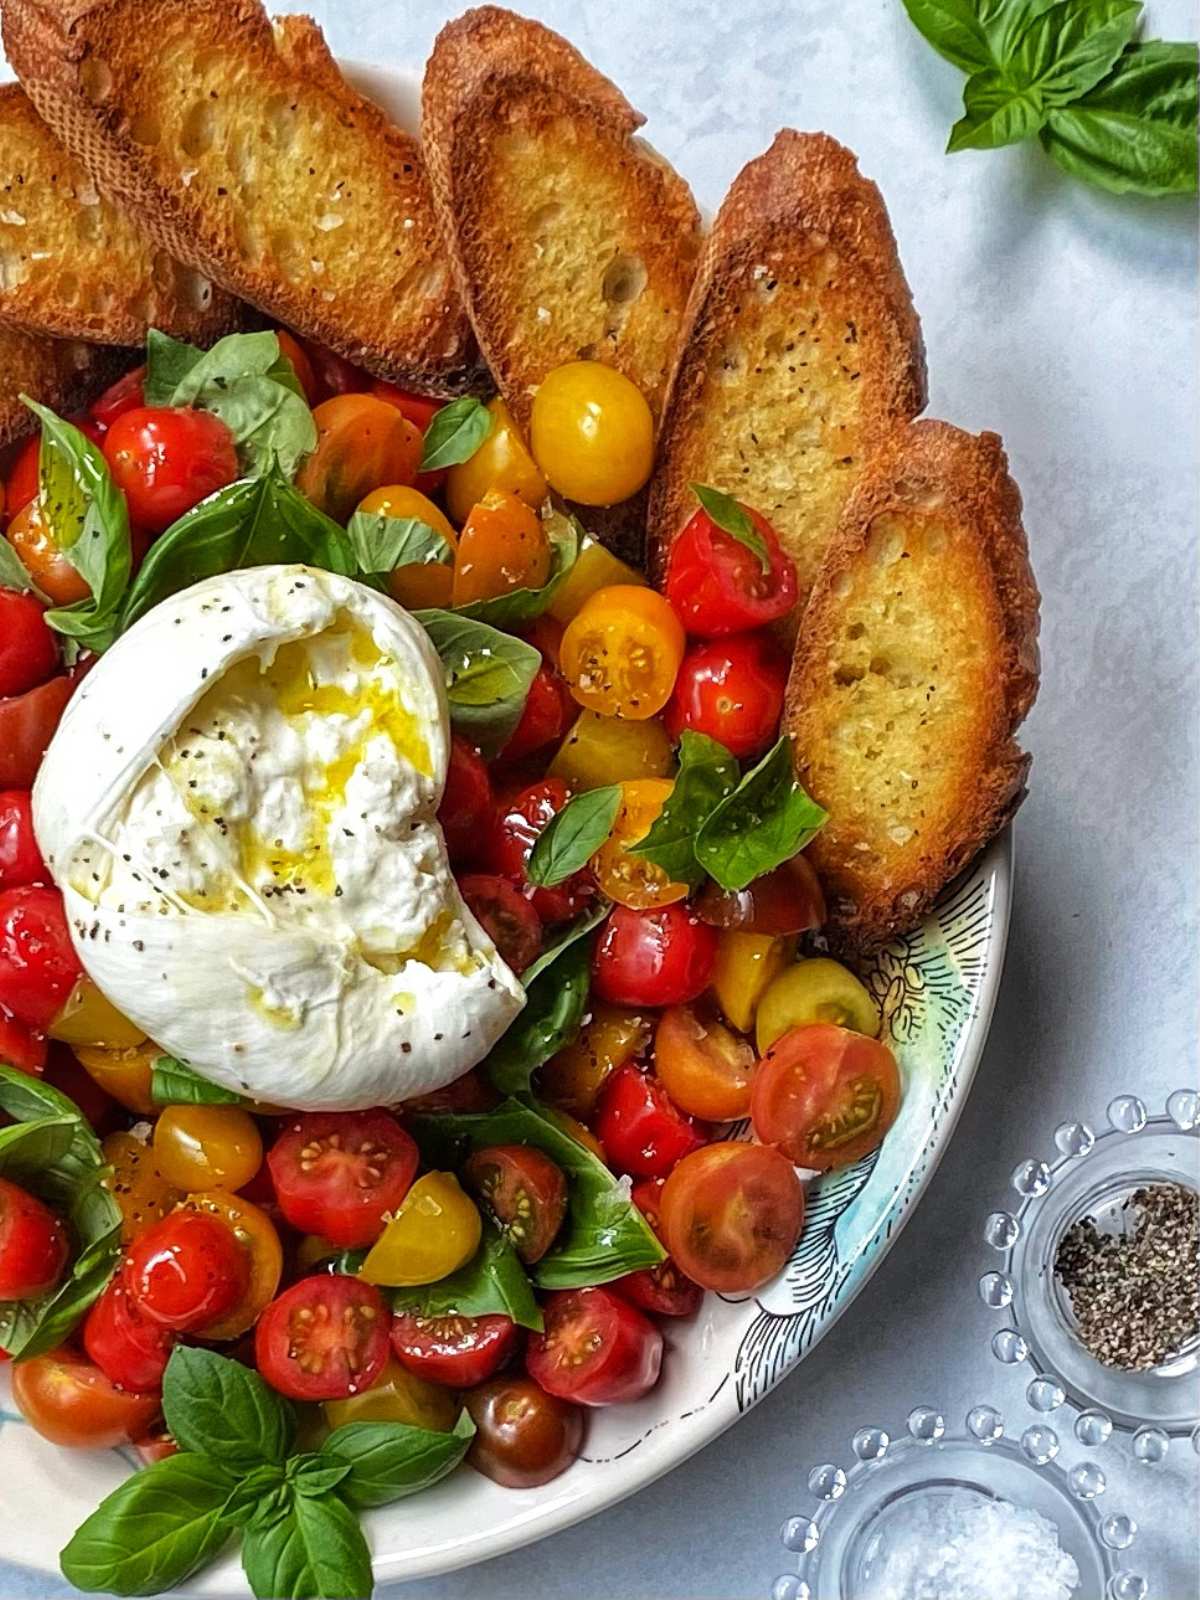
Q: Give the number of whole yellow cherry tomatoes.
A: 1